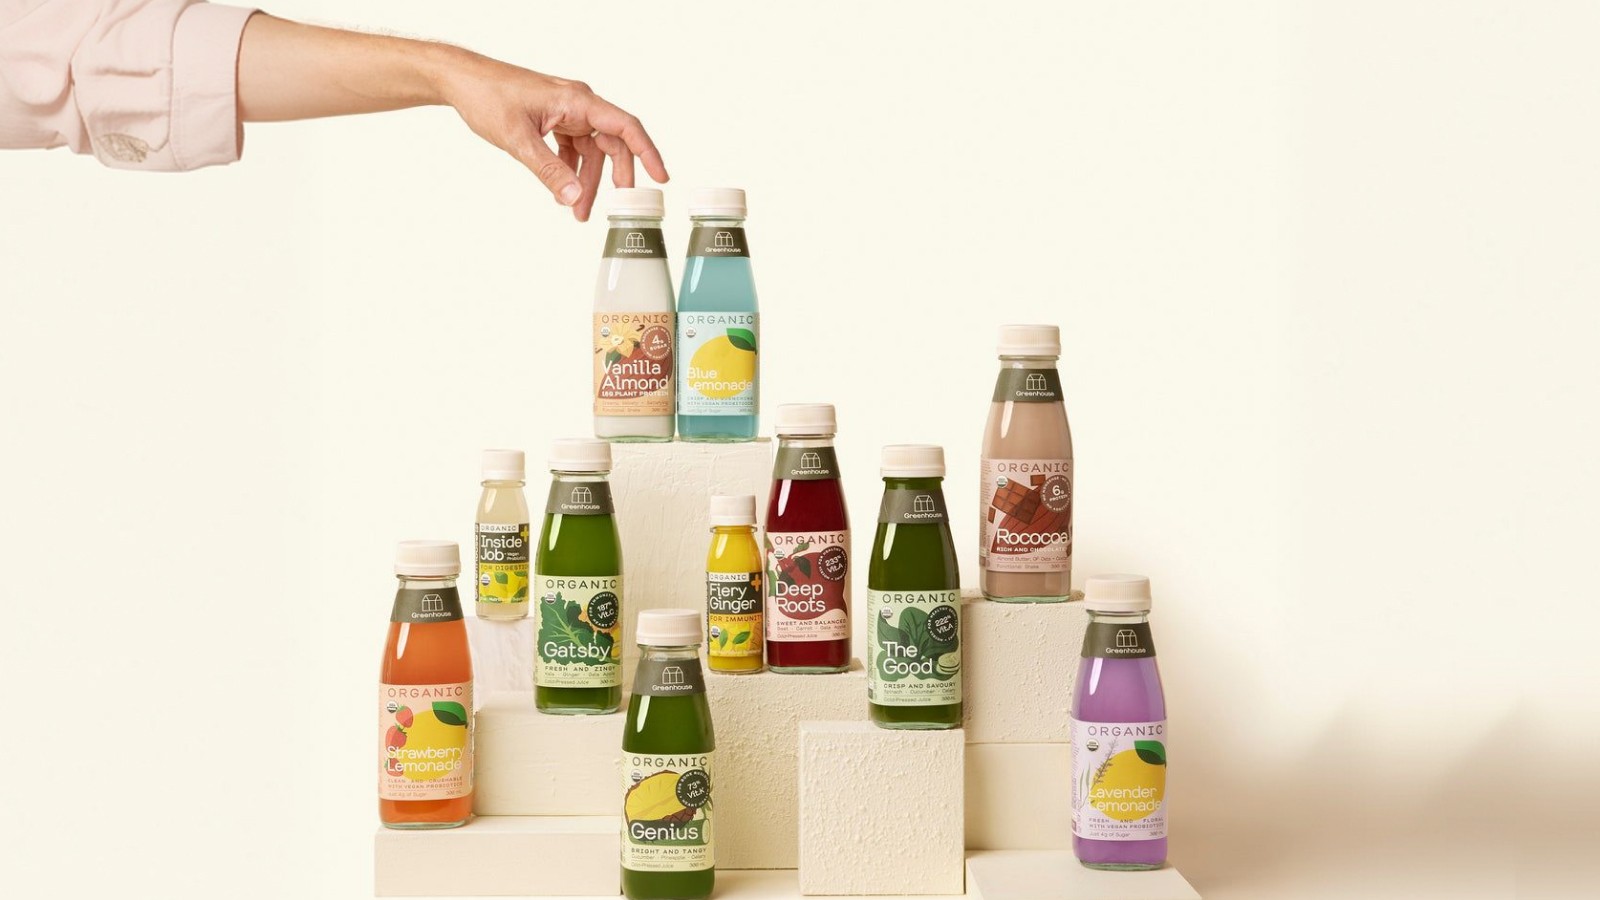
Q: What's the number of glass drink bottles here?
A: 11